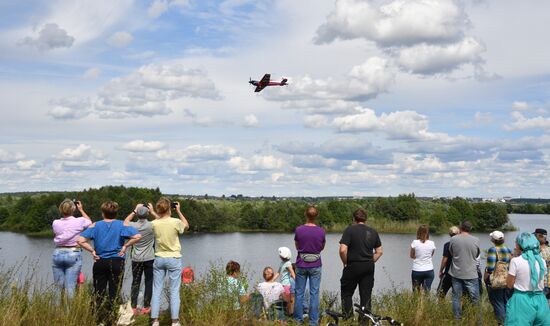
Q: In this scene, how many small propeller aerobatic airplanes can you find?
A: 1